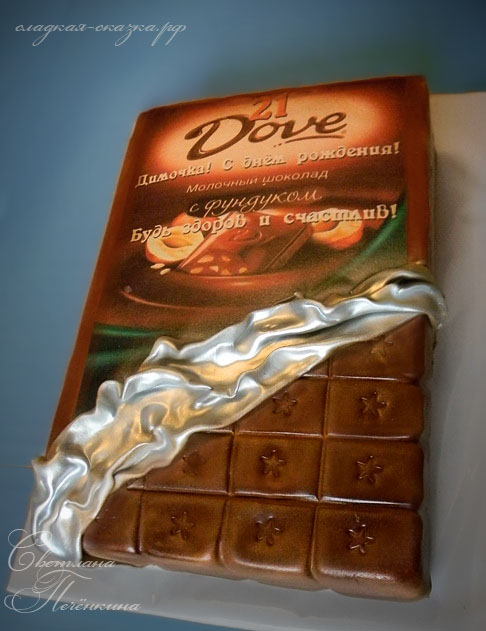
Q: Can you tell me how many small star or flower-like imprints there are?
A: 9